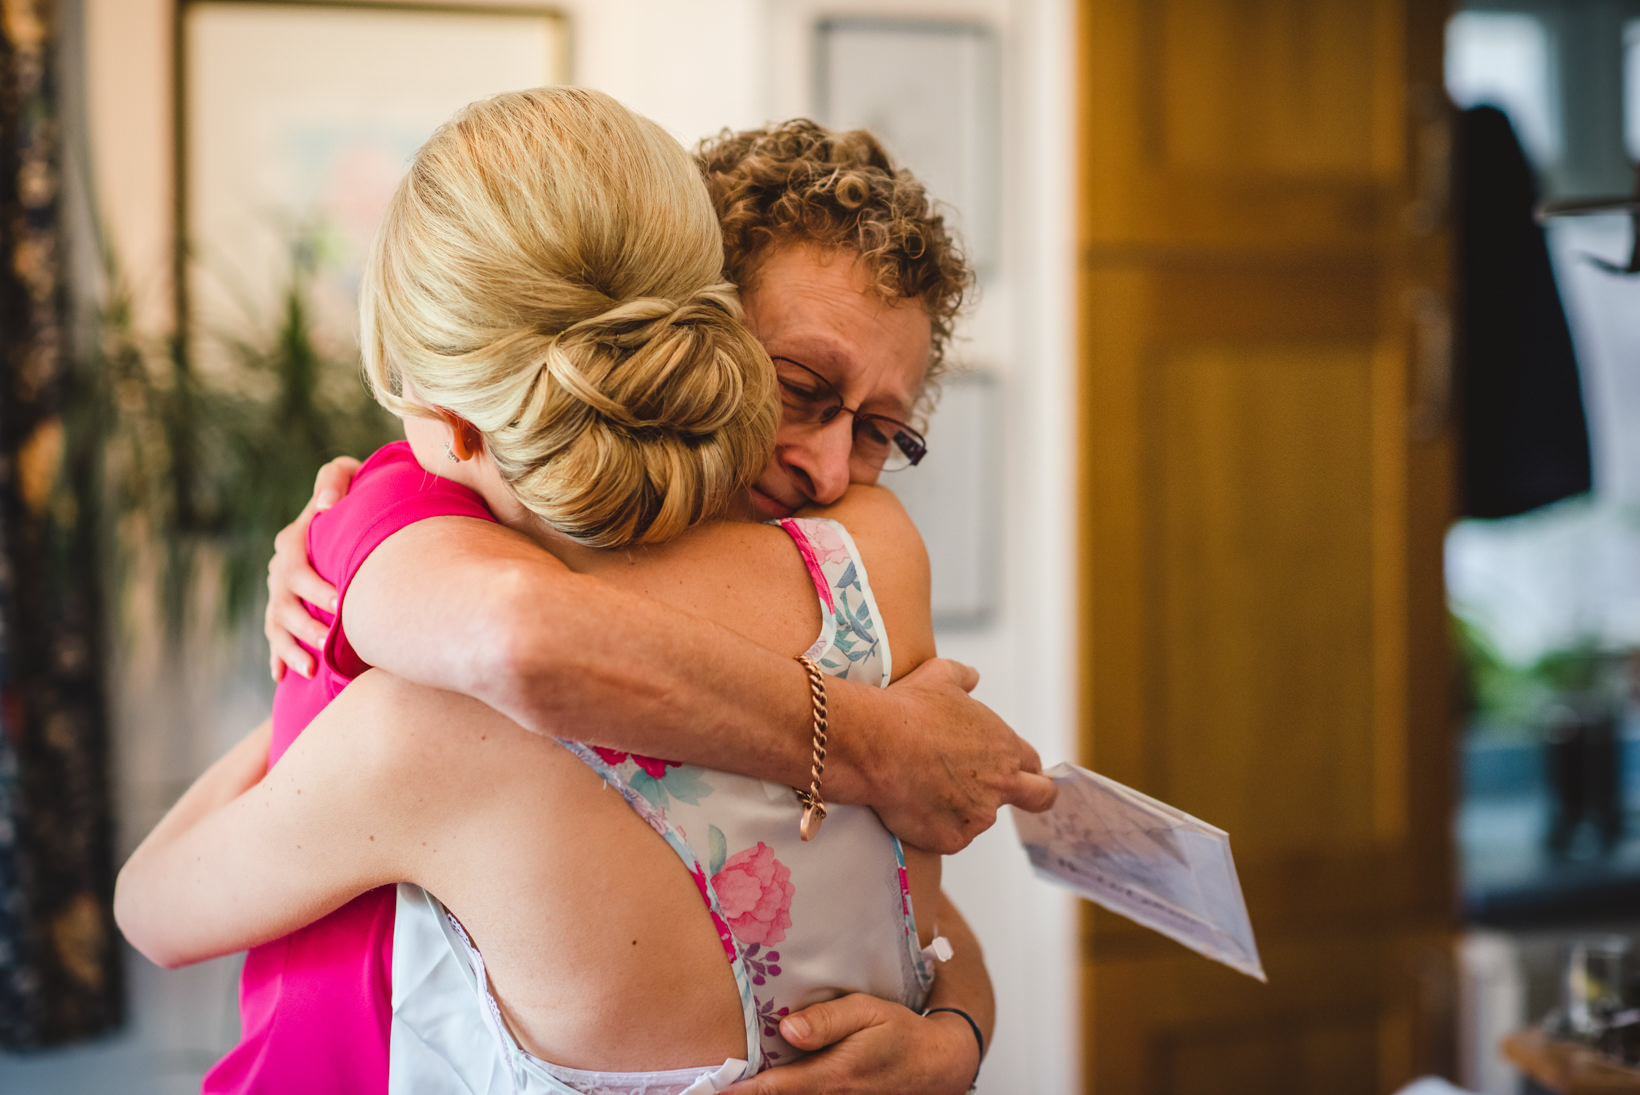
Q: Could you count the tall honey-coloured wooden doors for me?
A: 1